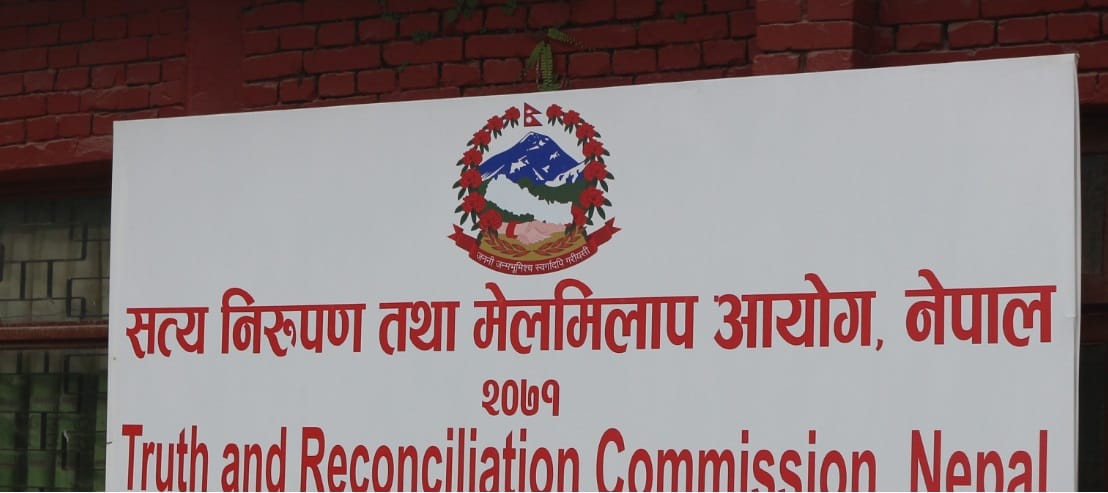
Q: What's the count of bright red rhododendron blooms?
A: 14